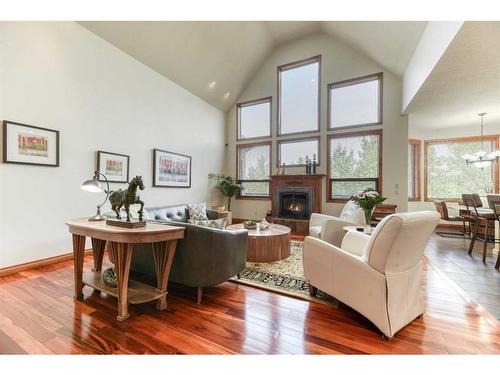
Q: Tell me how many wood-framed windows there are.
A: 8